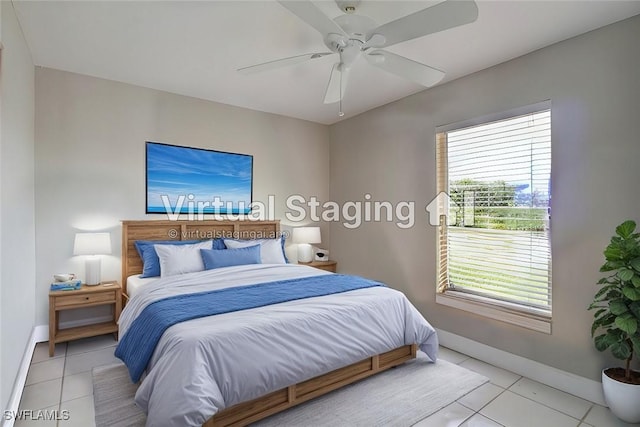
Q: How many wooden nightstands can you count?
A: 2